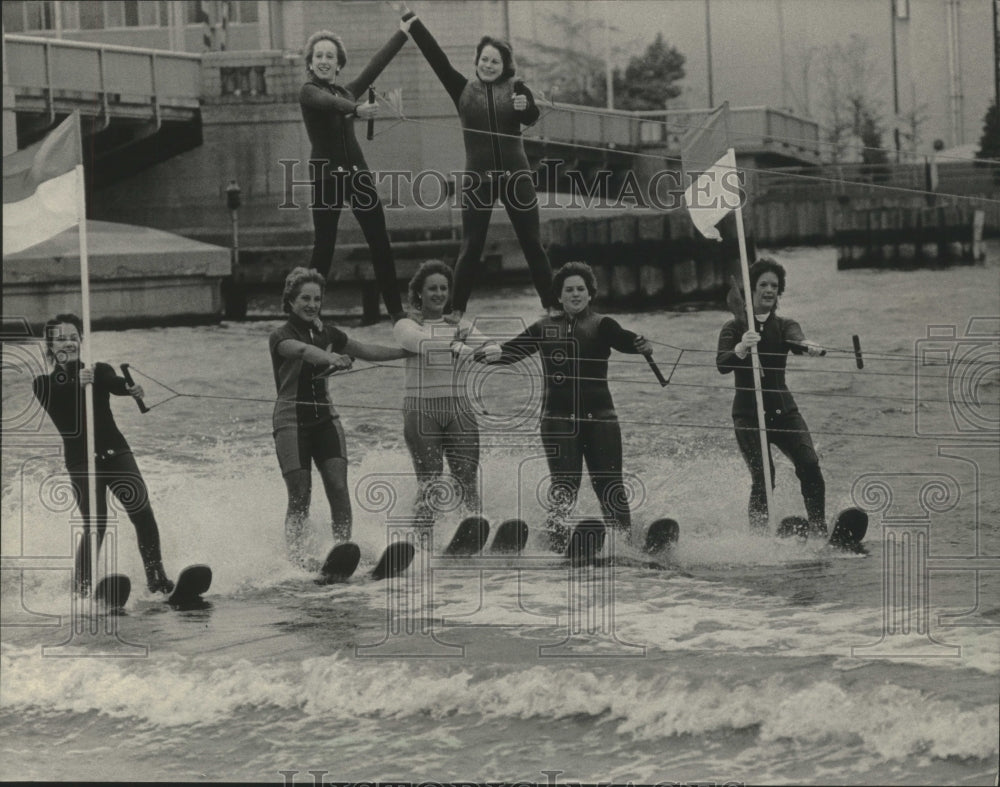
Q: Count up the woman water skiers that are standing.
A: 7